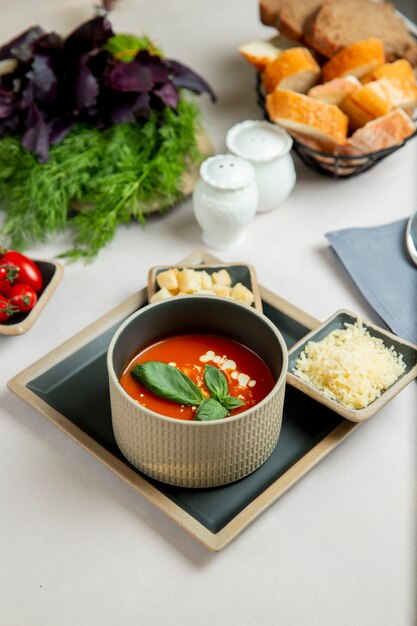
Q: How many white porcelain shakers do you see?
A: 2